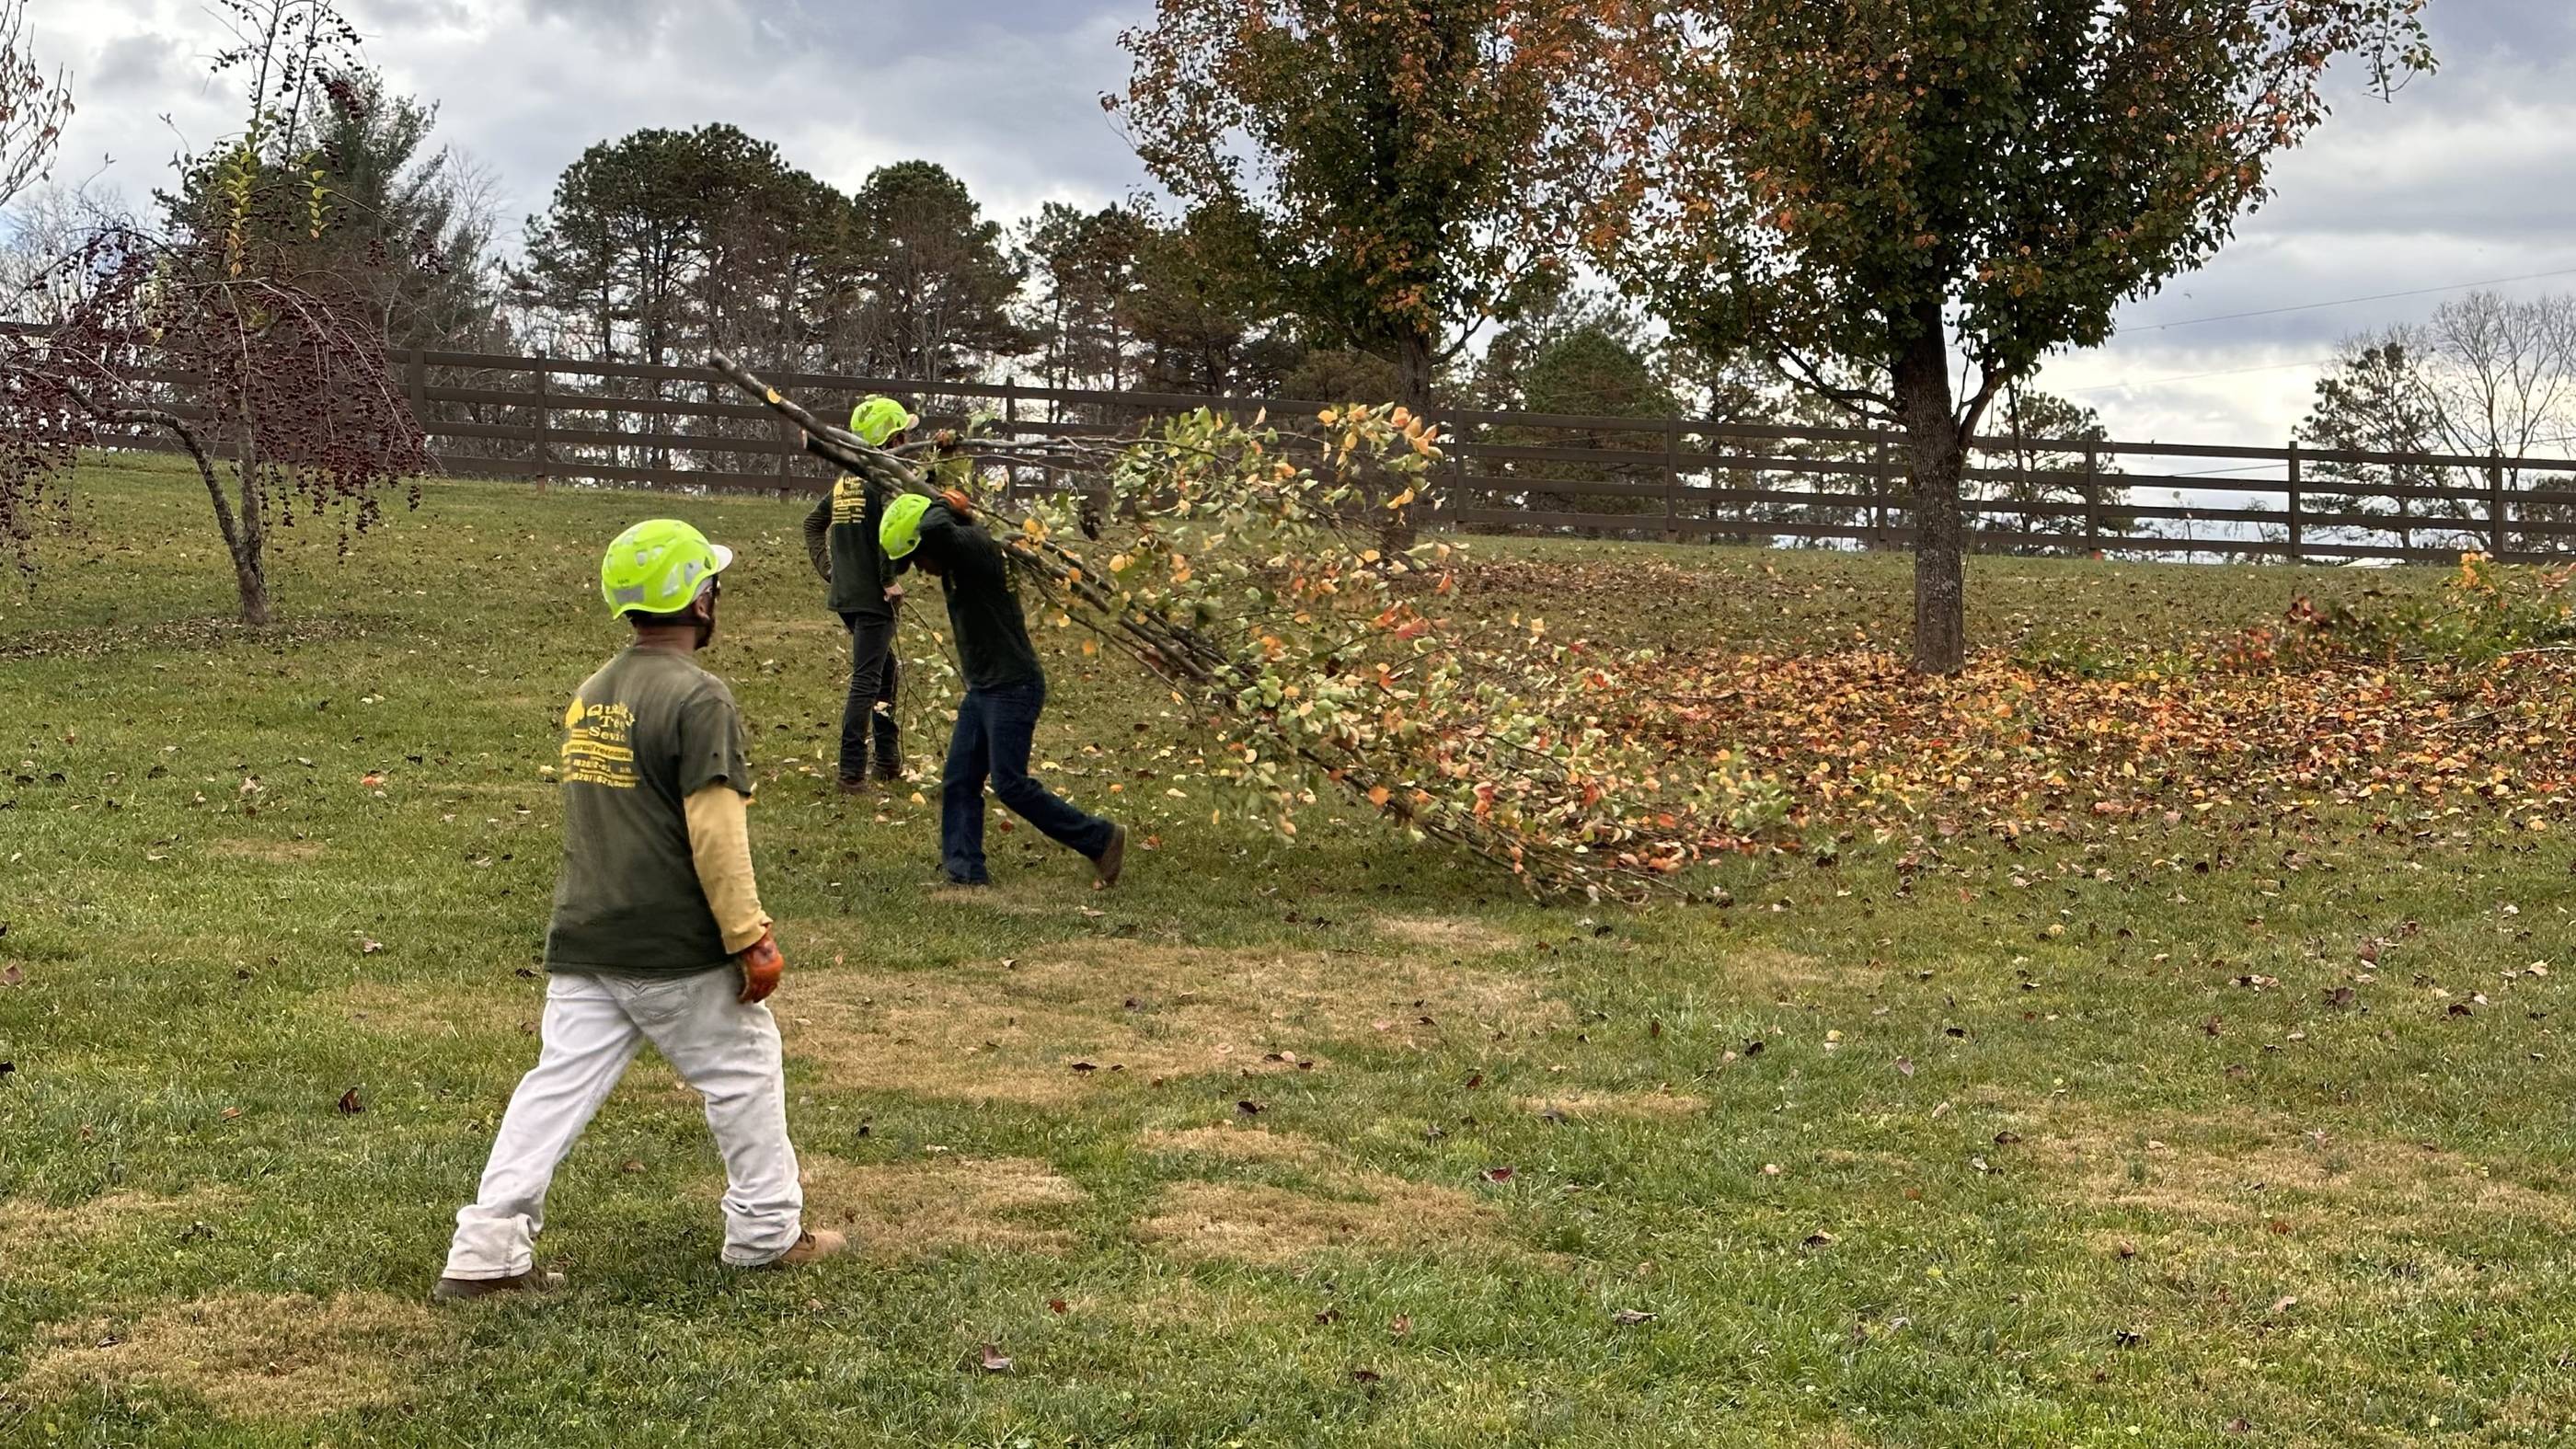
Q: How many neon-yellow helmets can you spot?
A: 3